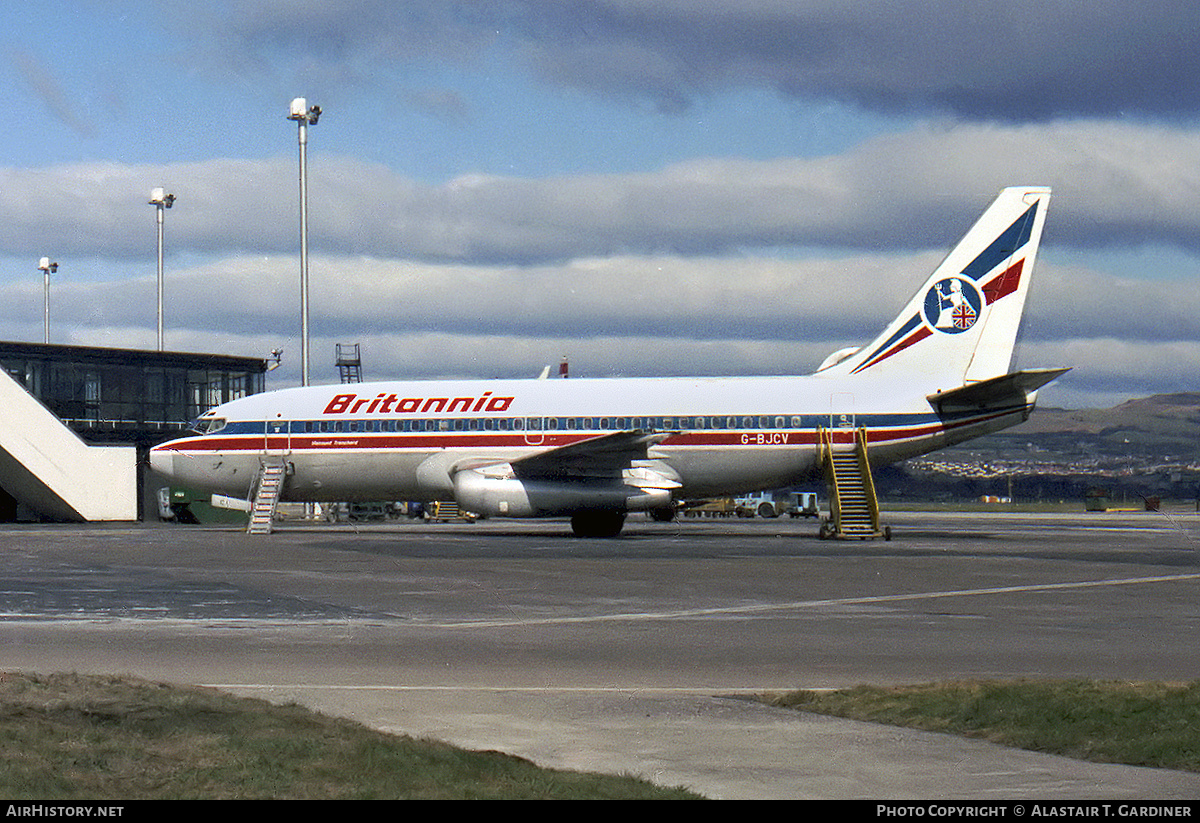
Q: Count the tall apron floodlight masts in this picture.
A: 3